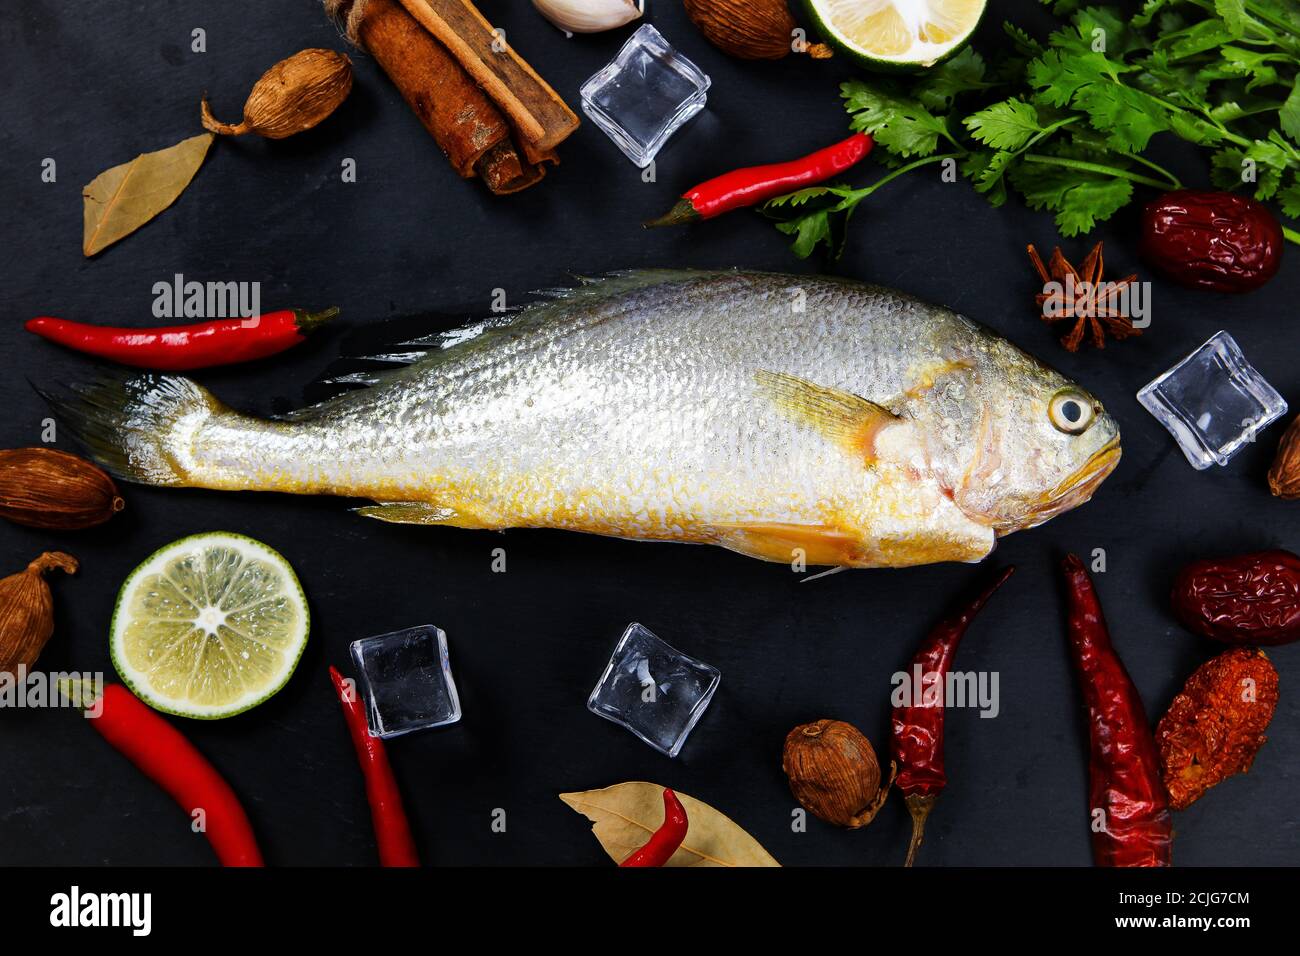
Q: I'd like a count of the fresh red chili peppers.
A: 5